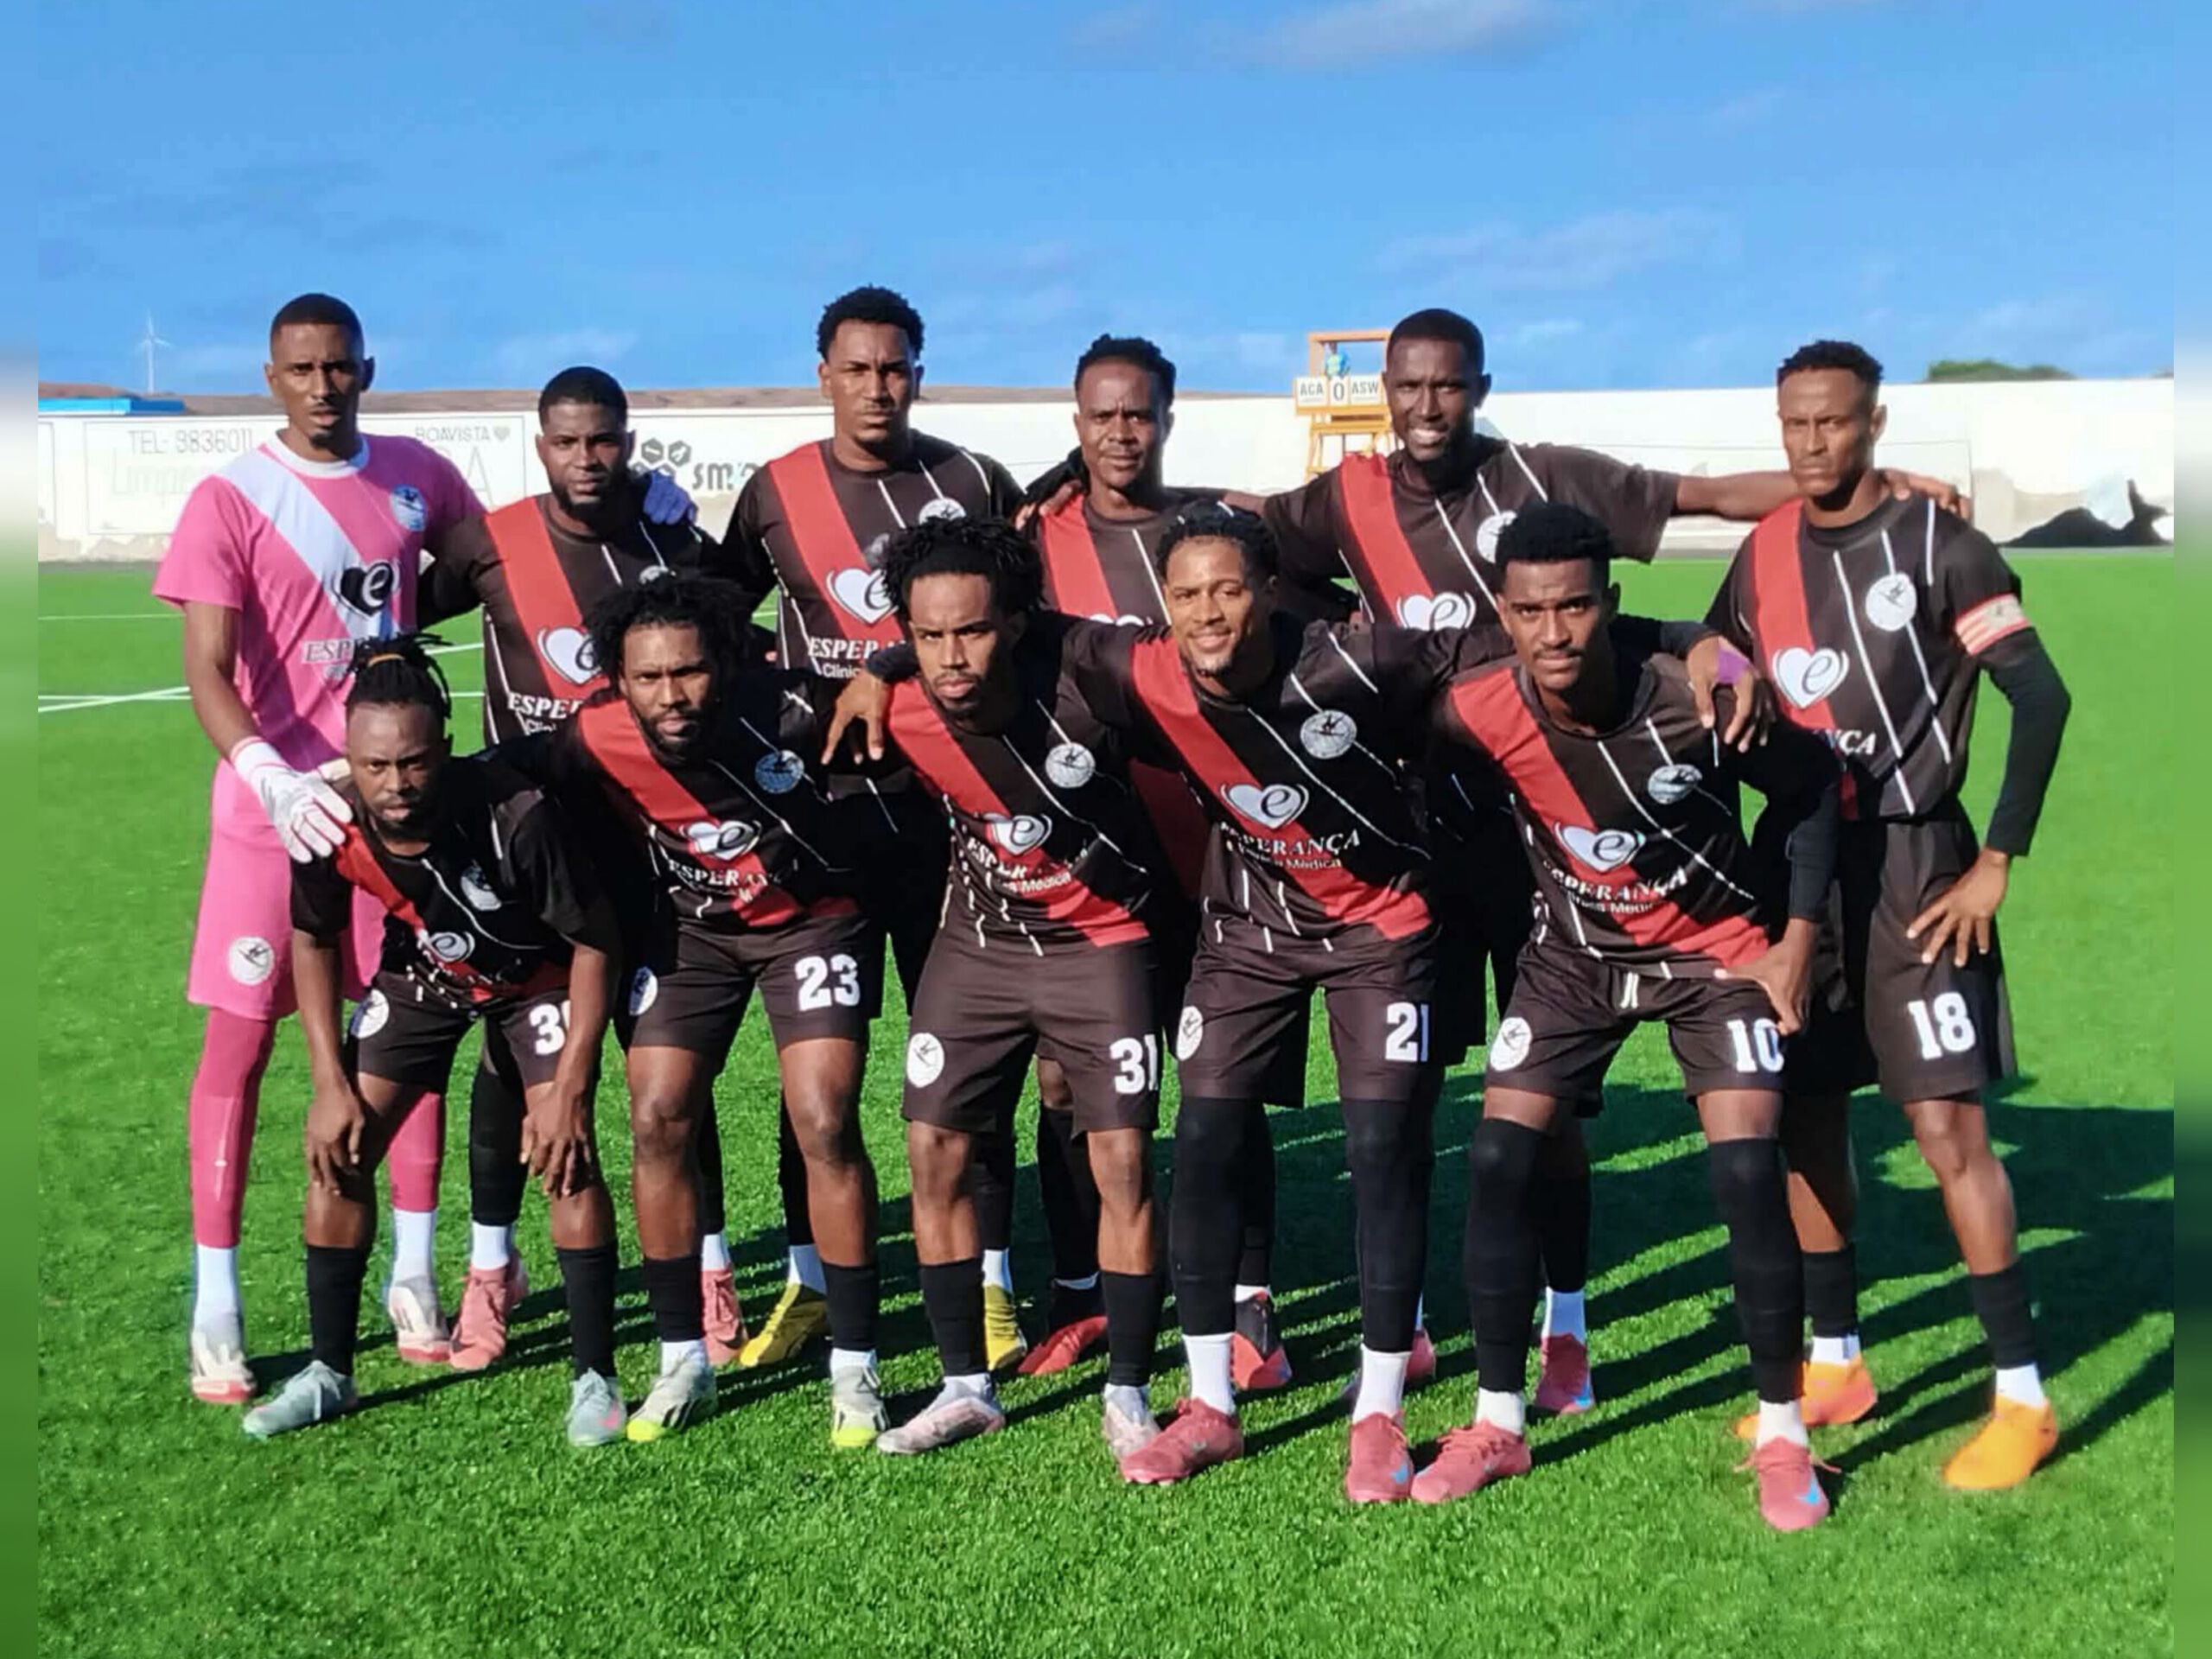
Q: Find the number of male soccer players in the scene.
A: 11